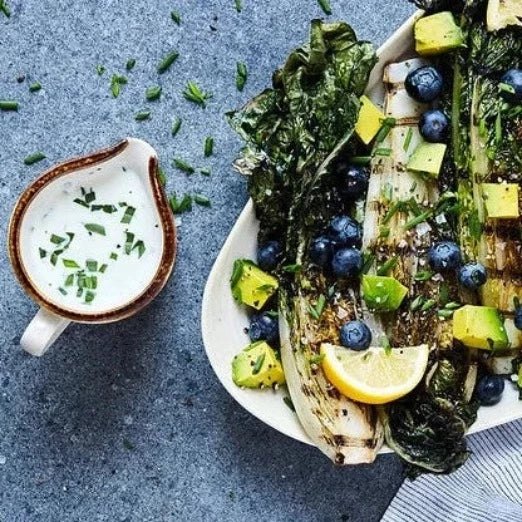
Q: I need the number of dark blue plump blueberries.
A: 14